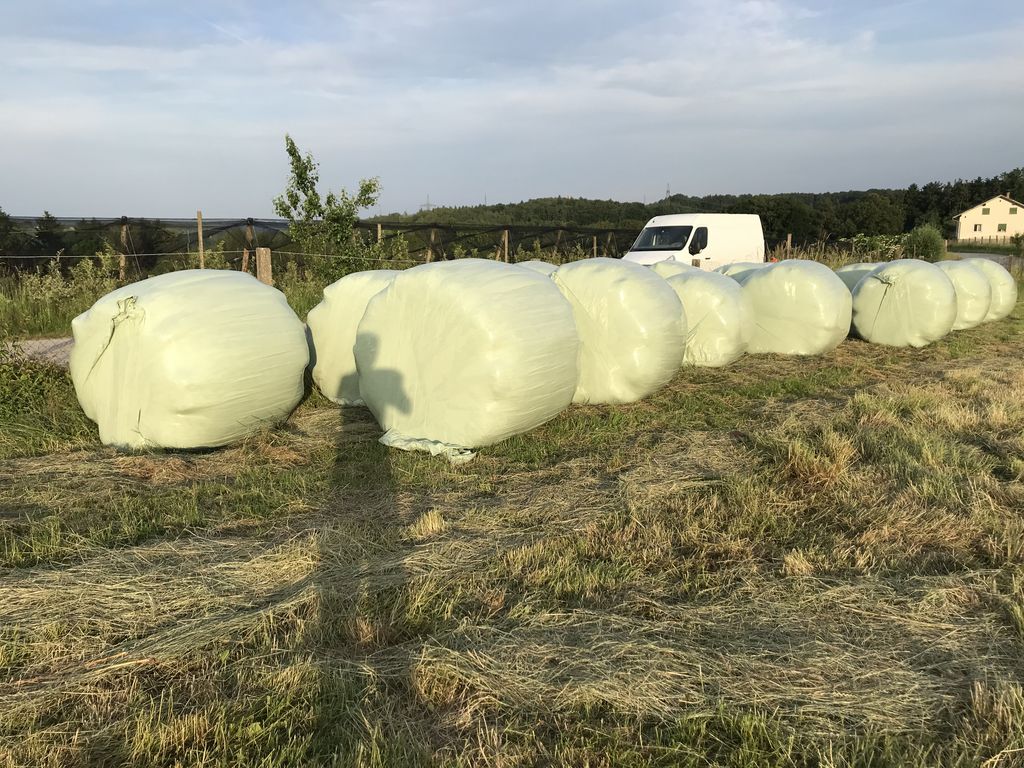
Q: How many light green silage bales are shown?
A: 13